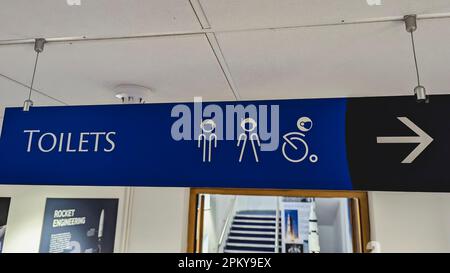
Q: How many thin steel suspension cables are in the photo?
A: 2